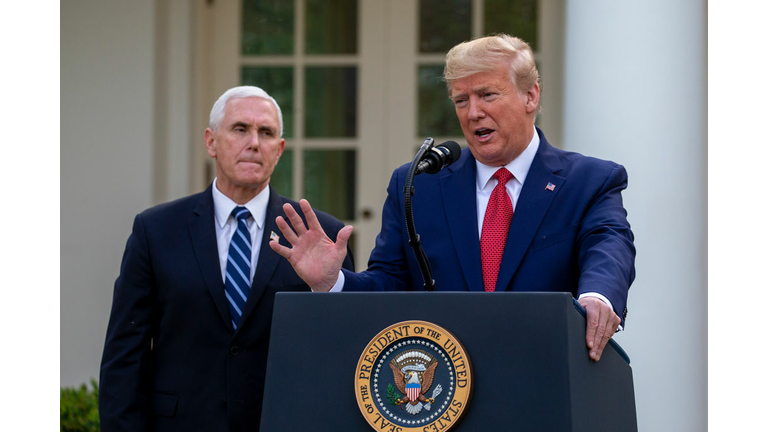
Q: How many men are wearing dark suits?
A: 2